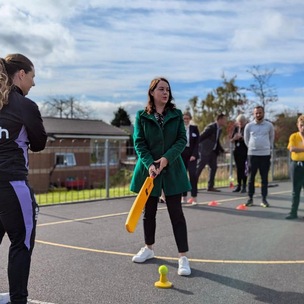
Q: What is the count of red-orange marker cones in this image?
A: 3